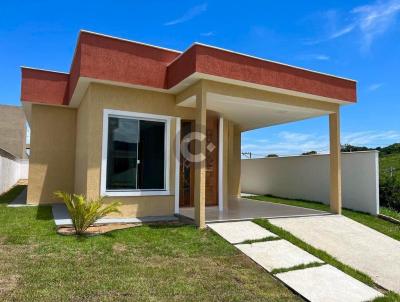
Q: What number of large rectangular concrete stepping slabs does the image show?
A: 3